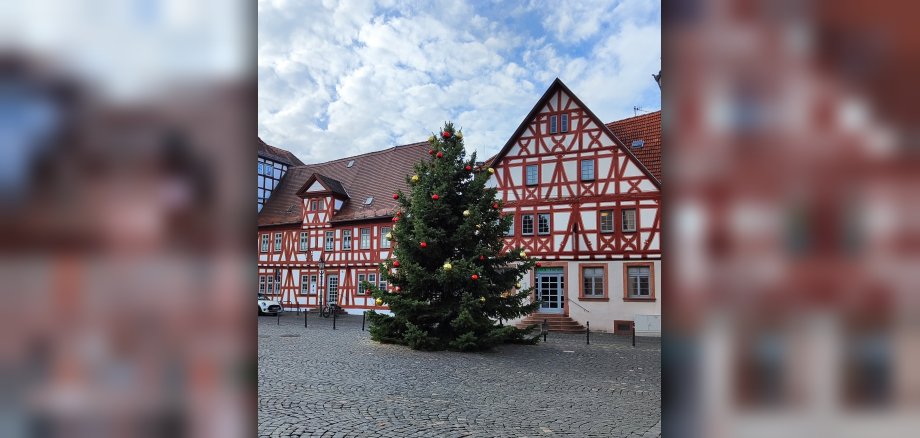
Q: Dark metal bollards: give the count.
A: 7